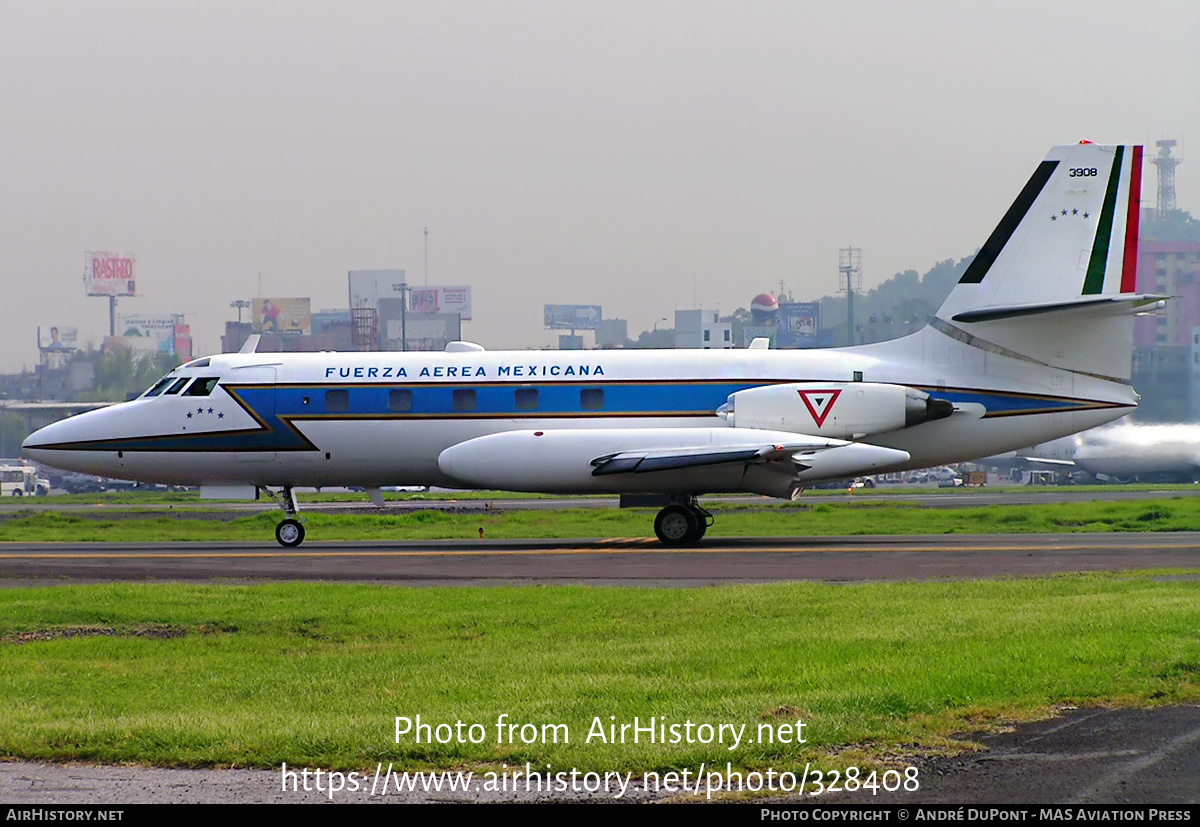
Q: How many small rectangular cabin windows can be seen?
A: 5